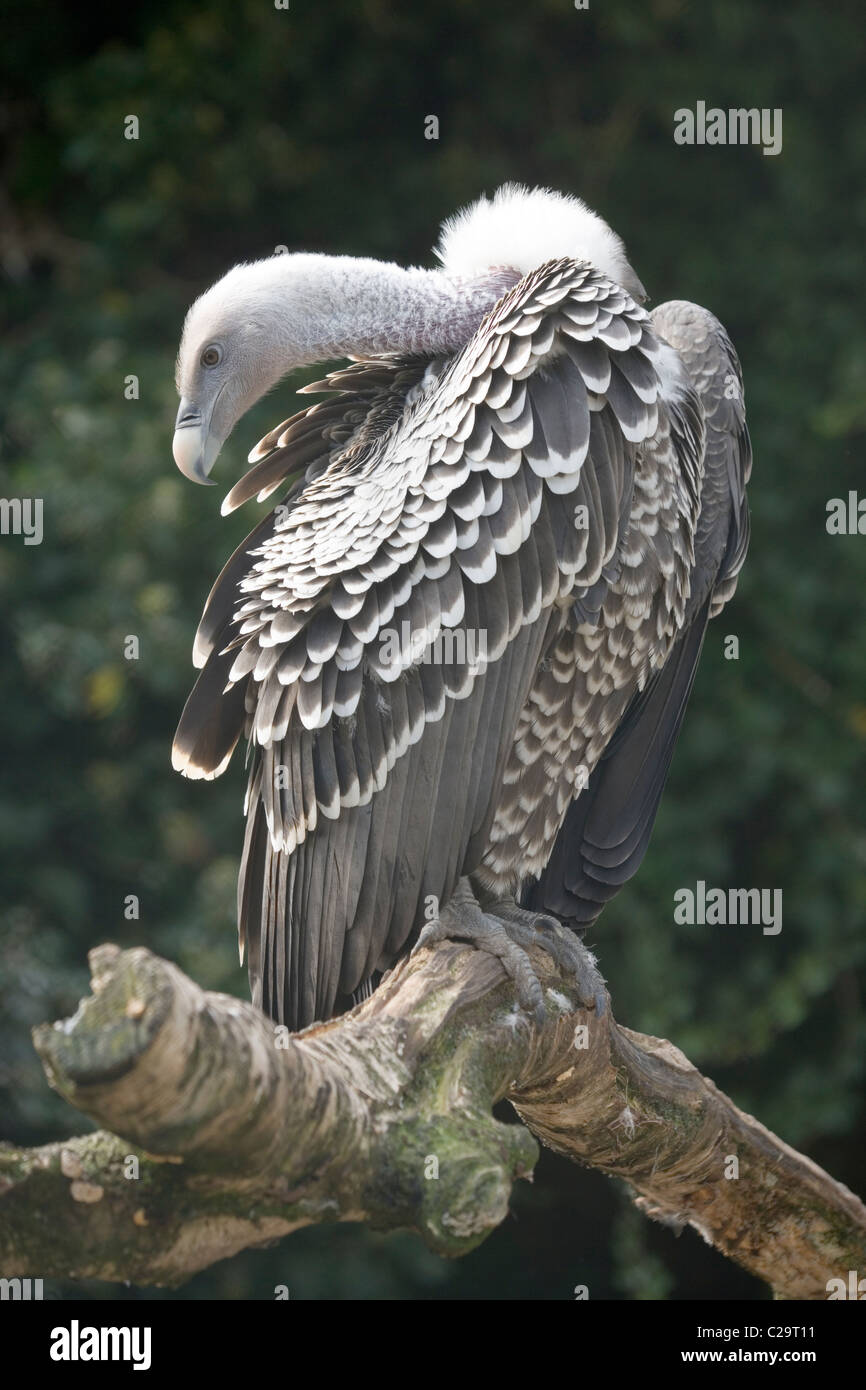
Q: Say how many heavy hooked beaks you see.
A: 1